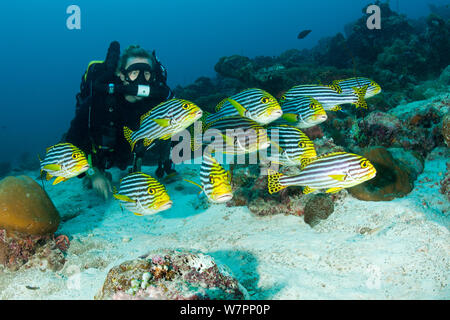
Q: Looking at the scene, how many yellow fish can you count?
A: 11